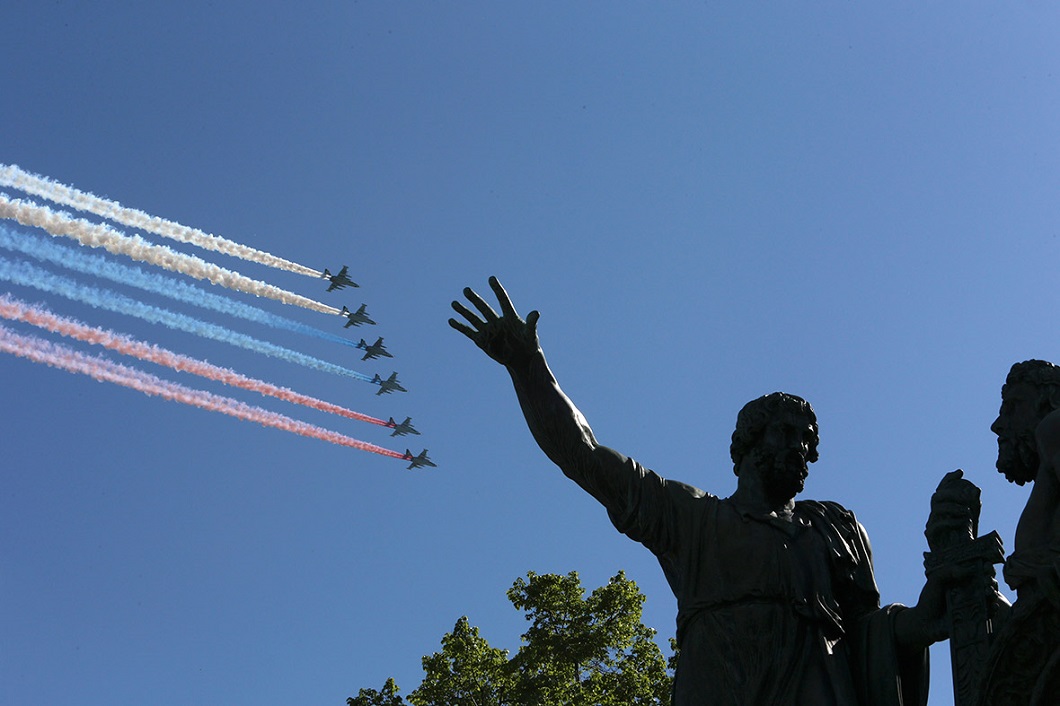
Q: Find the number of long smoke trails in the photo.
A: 6